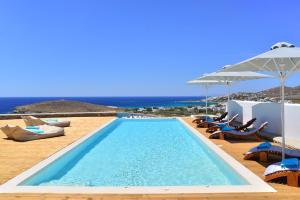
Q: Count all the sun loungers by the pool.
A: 8